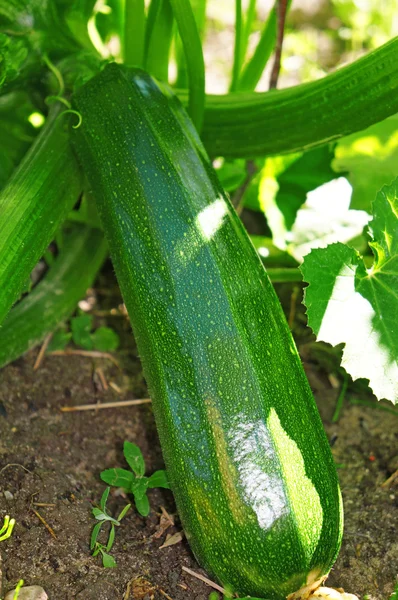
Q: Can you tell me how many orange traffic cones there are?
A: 0